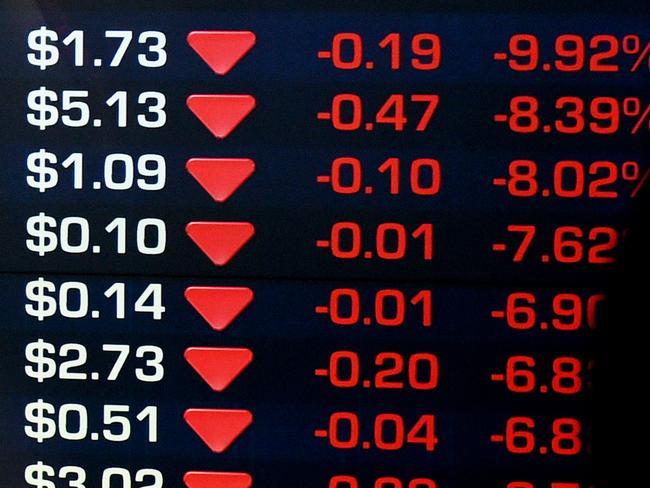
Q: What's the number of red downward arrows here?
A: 8